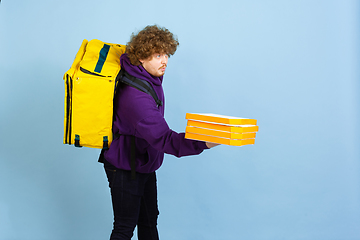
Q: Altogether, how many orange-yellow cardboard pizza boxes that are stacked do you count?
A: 4